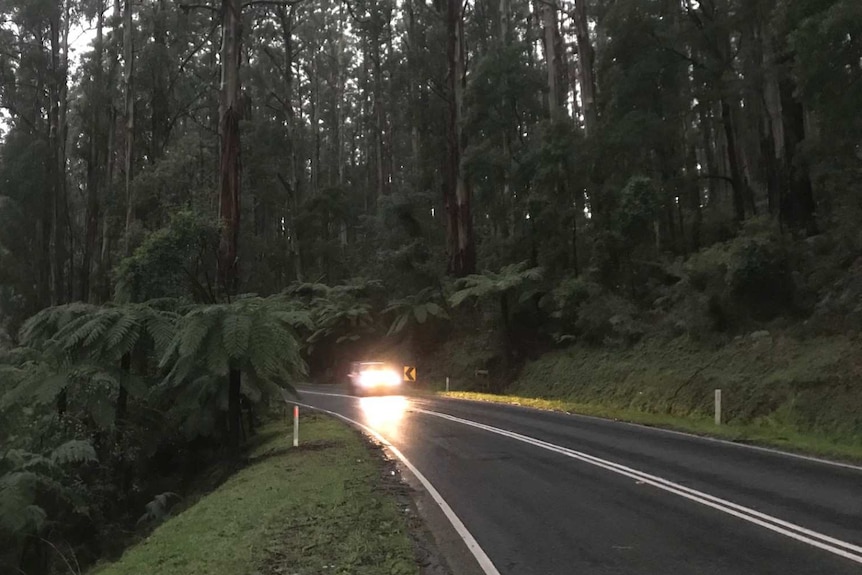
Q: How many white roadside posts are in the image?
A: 3